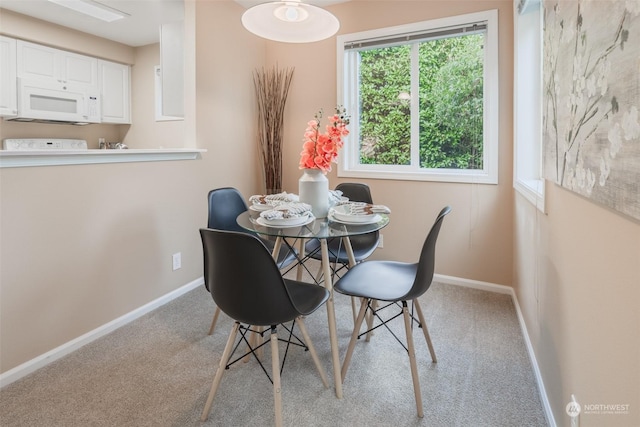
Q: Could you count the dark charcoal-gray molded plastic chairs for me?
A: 4